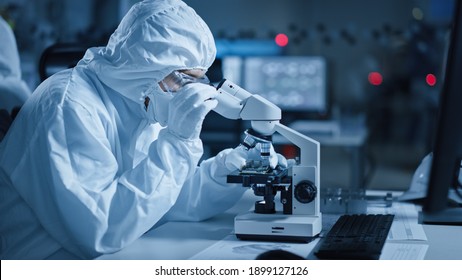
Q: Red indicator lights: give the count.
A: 3